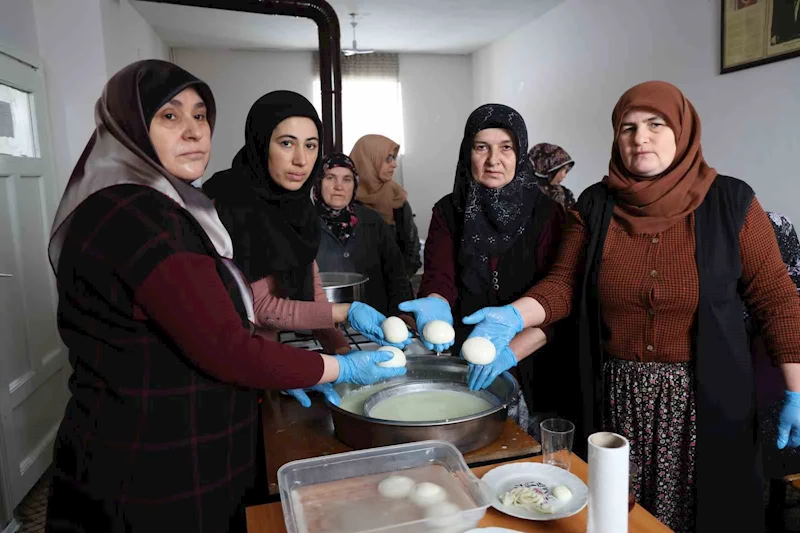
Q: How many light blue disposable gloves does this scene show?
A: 7